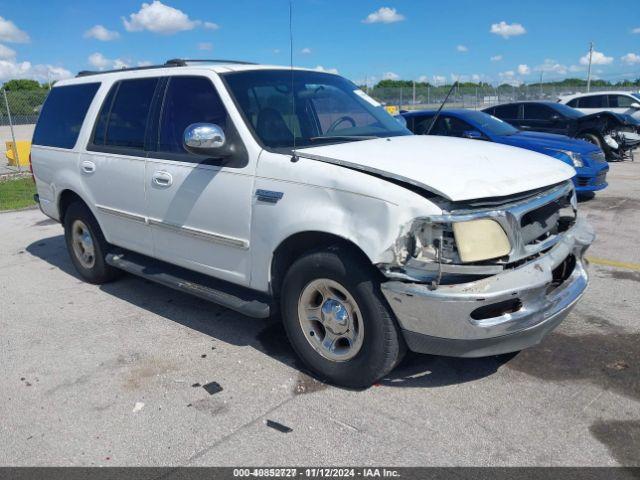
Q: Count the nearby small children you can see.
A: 0